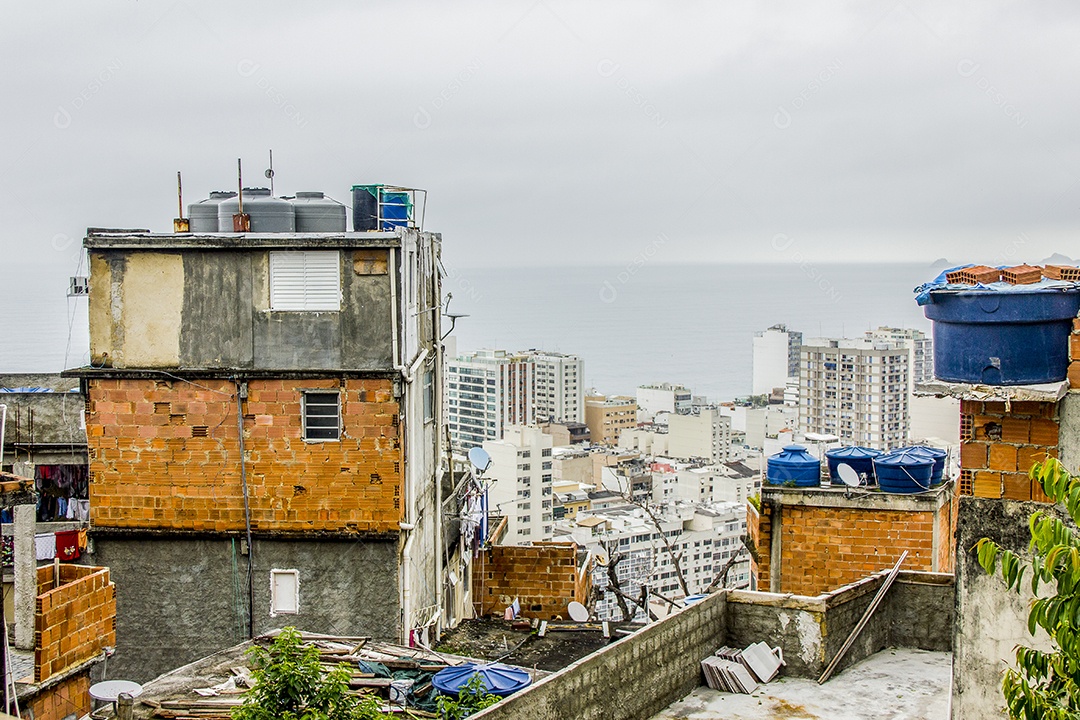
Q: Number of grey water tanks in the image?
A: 3